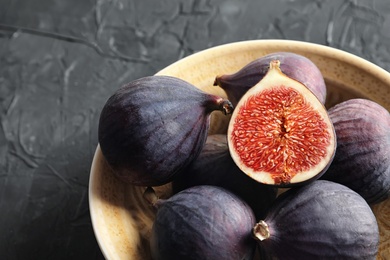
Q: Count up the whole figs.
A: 6